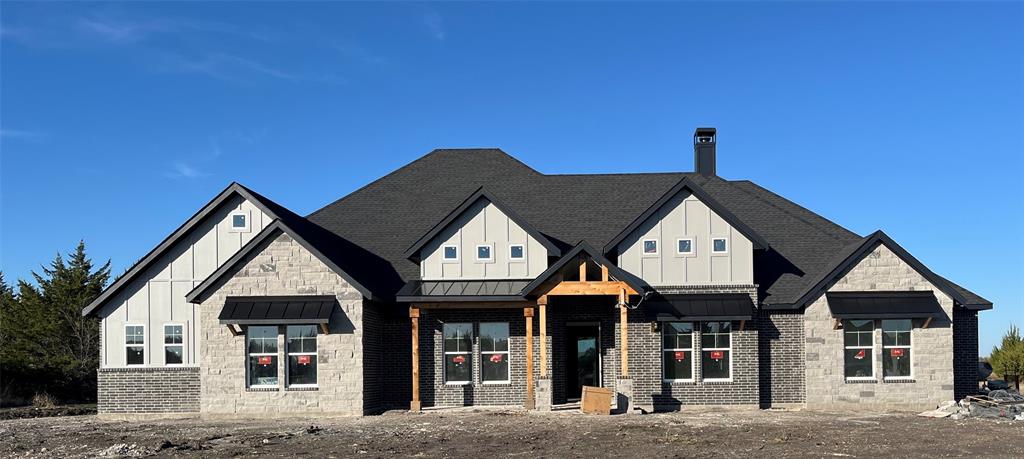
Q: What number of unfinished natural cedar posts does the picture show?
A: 4